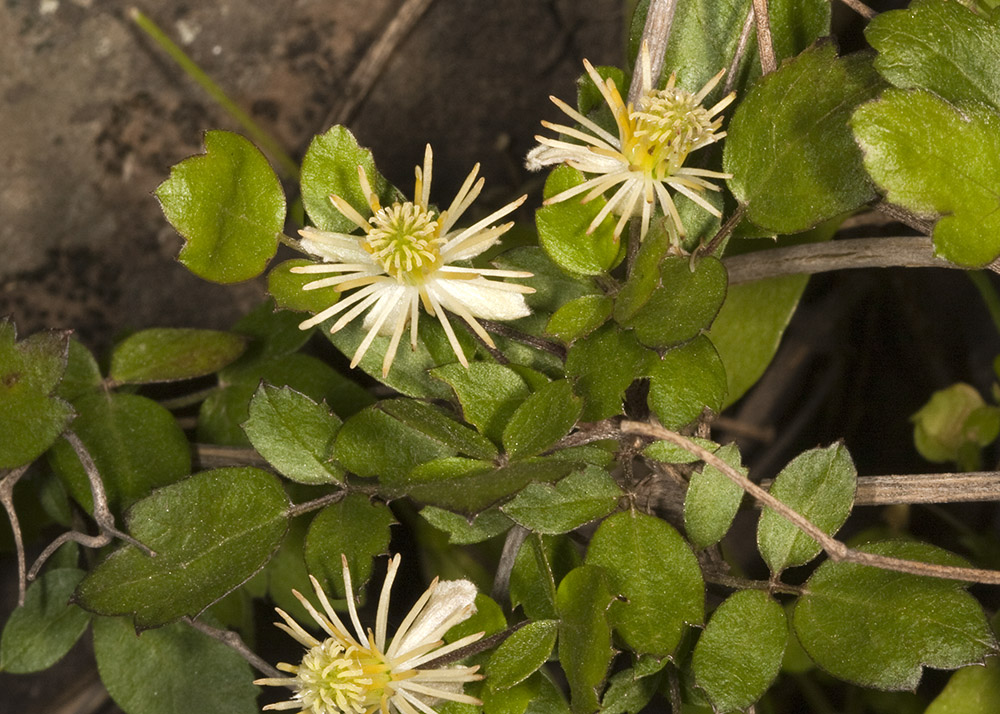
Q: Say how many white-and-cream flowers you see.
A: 3